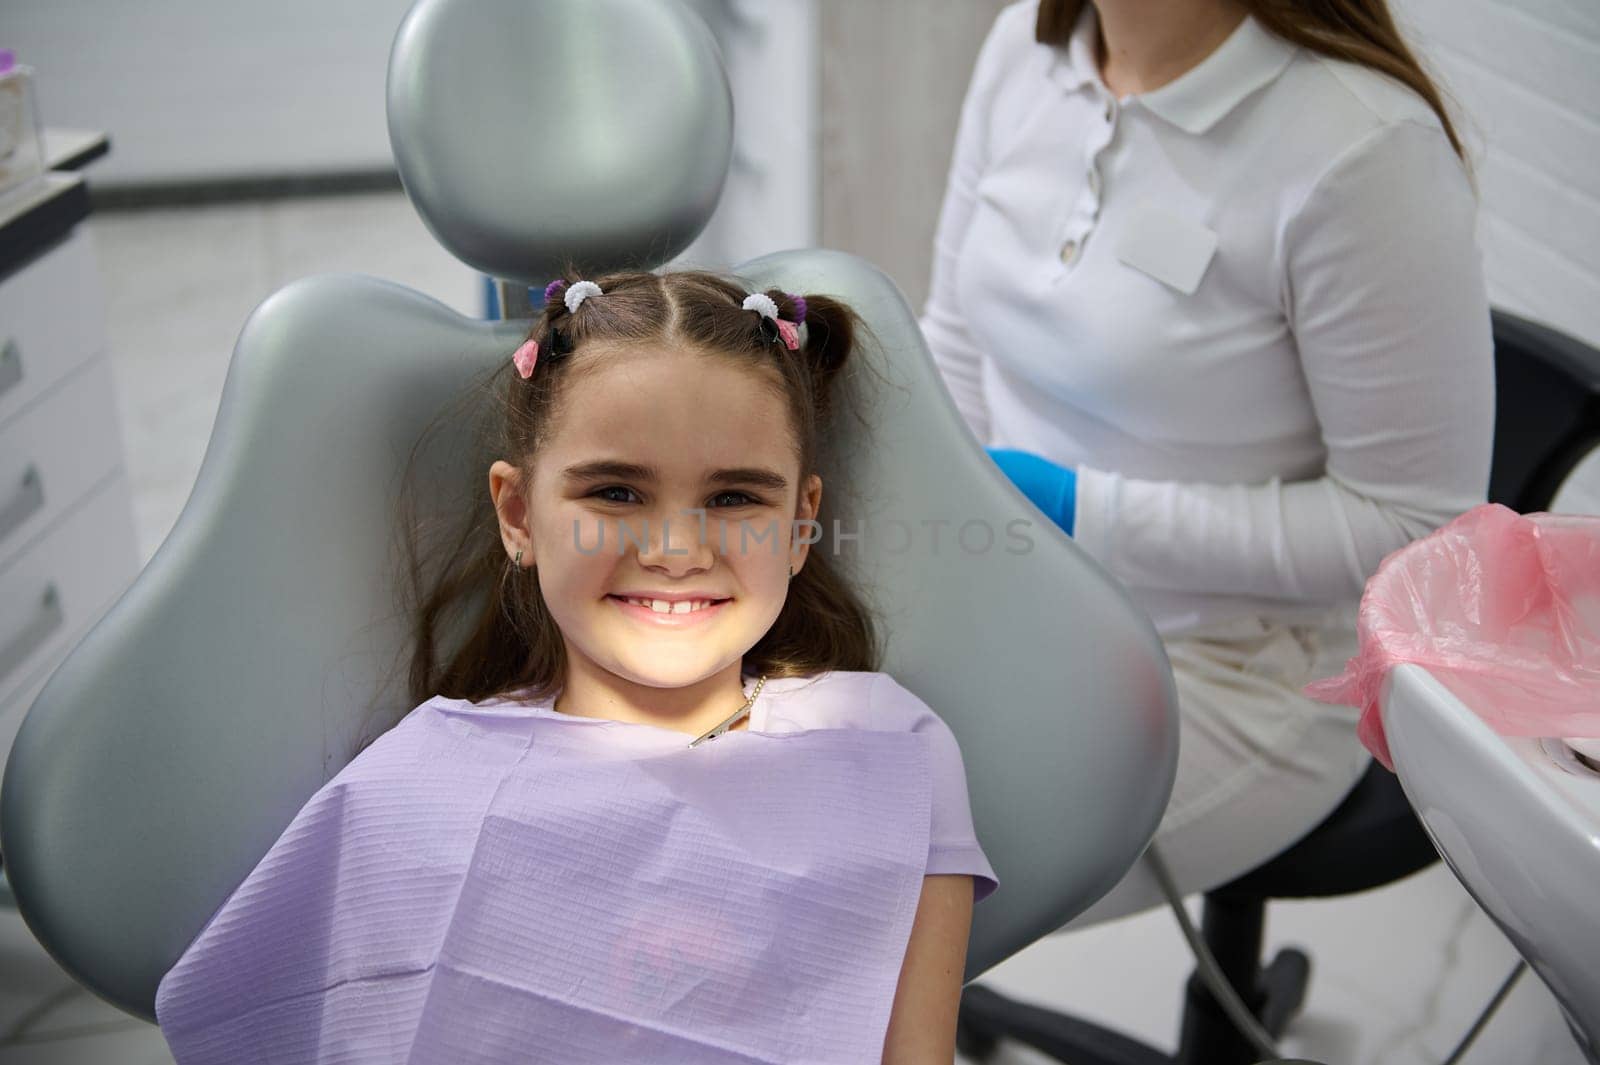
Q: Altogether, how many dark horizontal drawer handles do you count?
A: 3